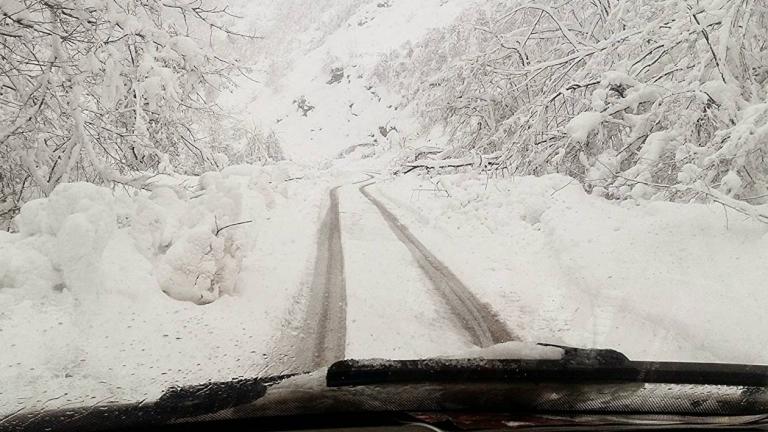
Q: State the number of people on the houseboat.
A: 0